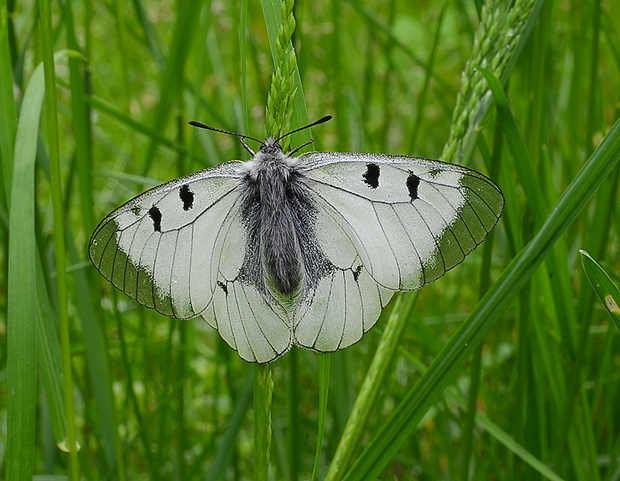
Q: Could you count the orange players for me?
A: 0